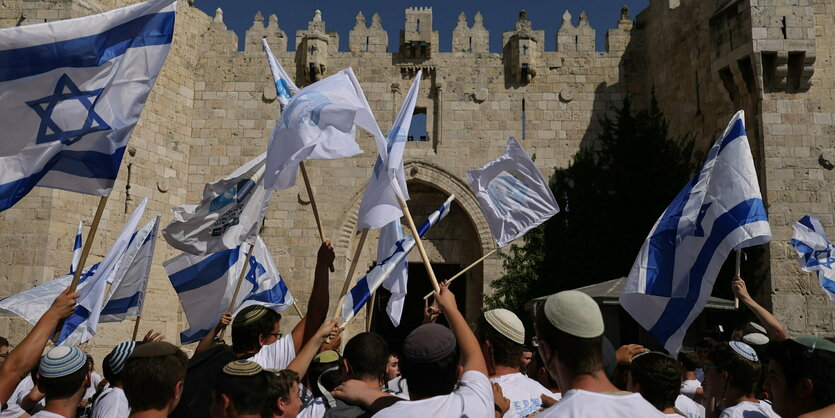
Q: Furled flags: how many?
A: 1